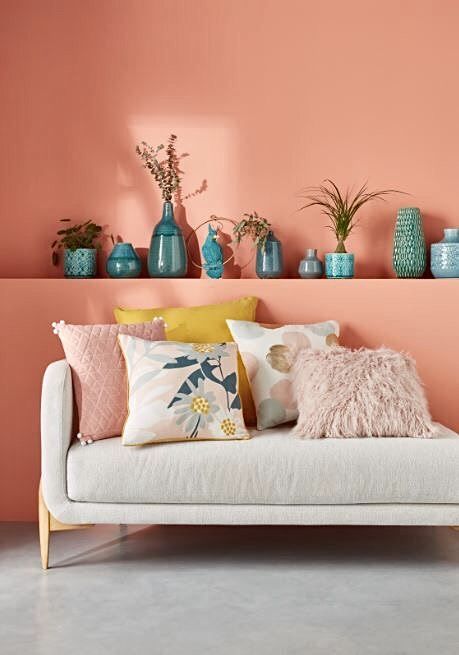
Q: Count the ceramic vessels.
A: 8